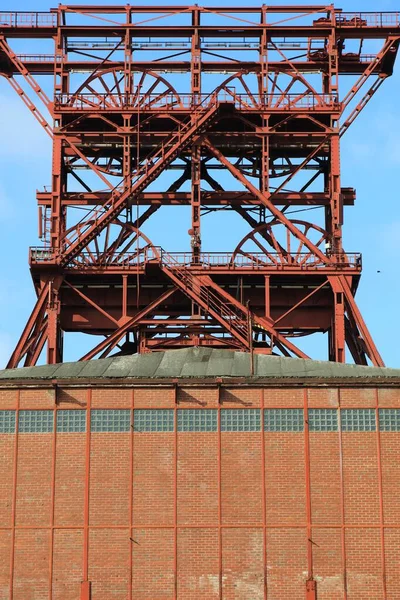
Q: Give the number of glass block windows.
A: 11